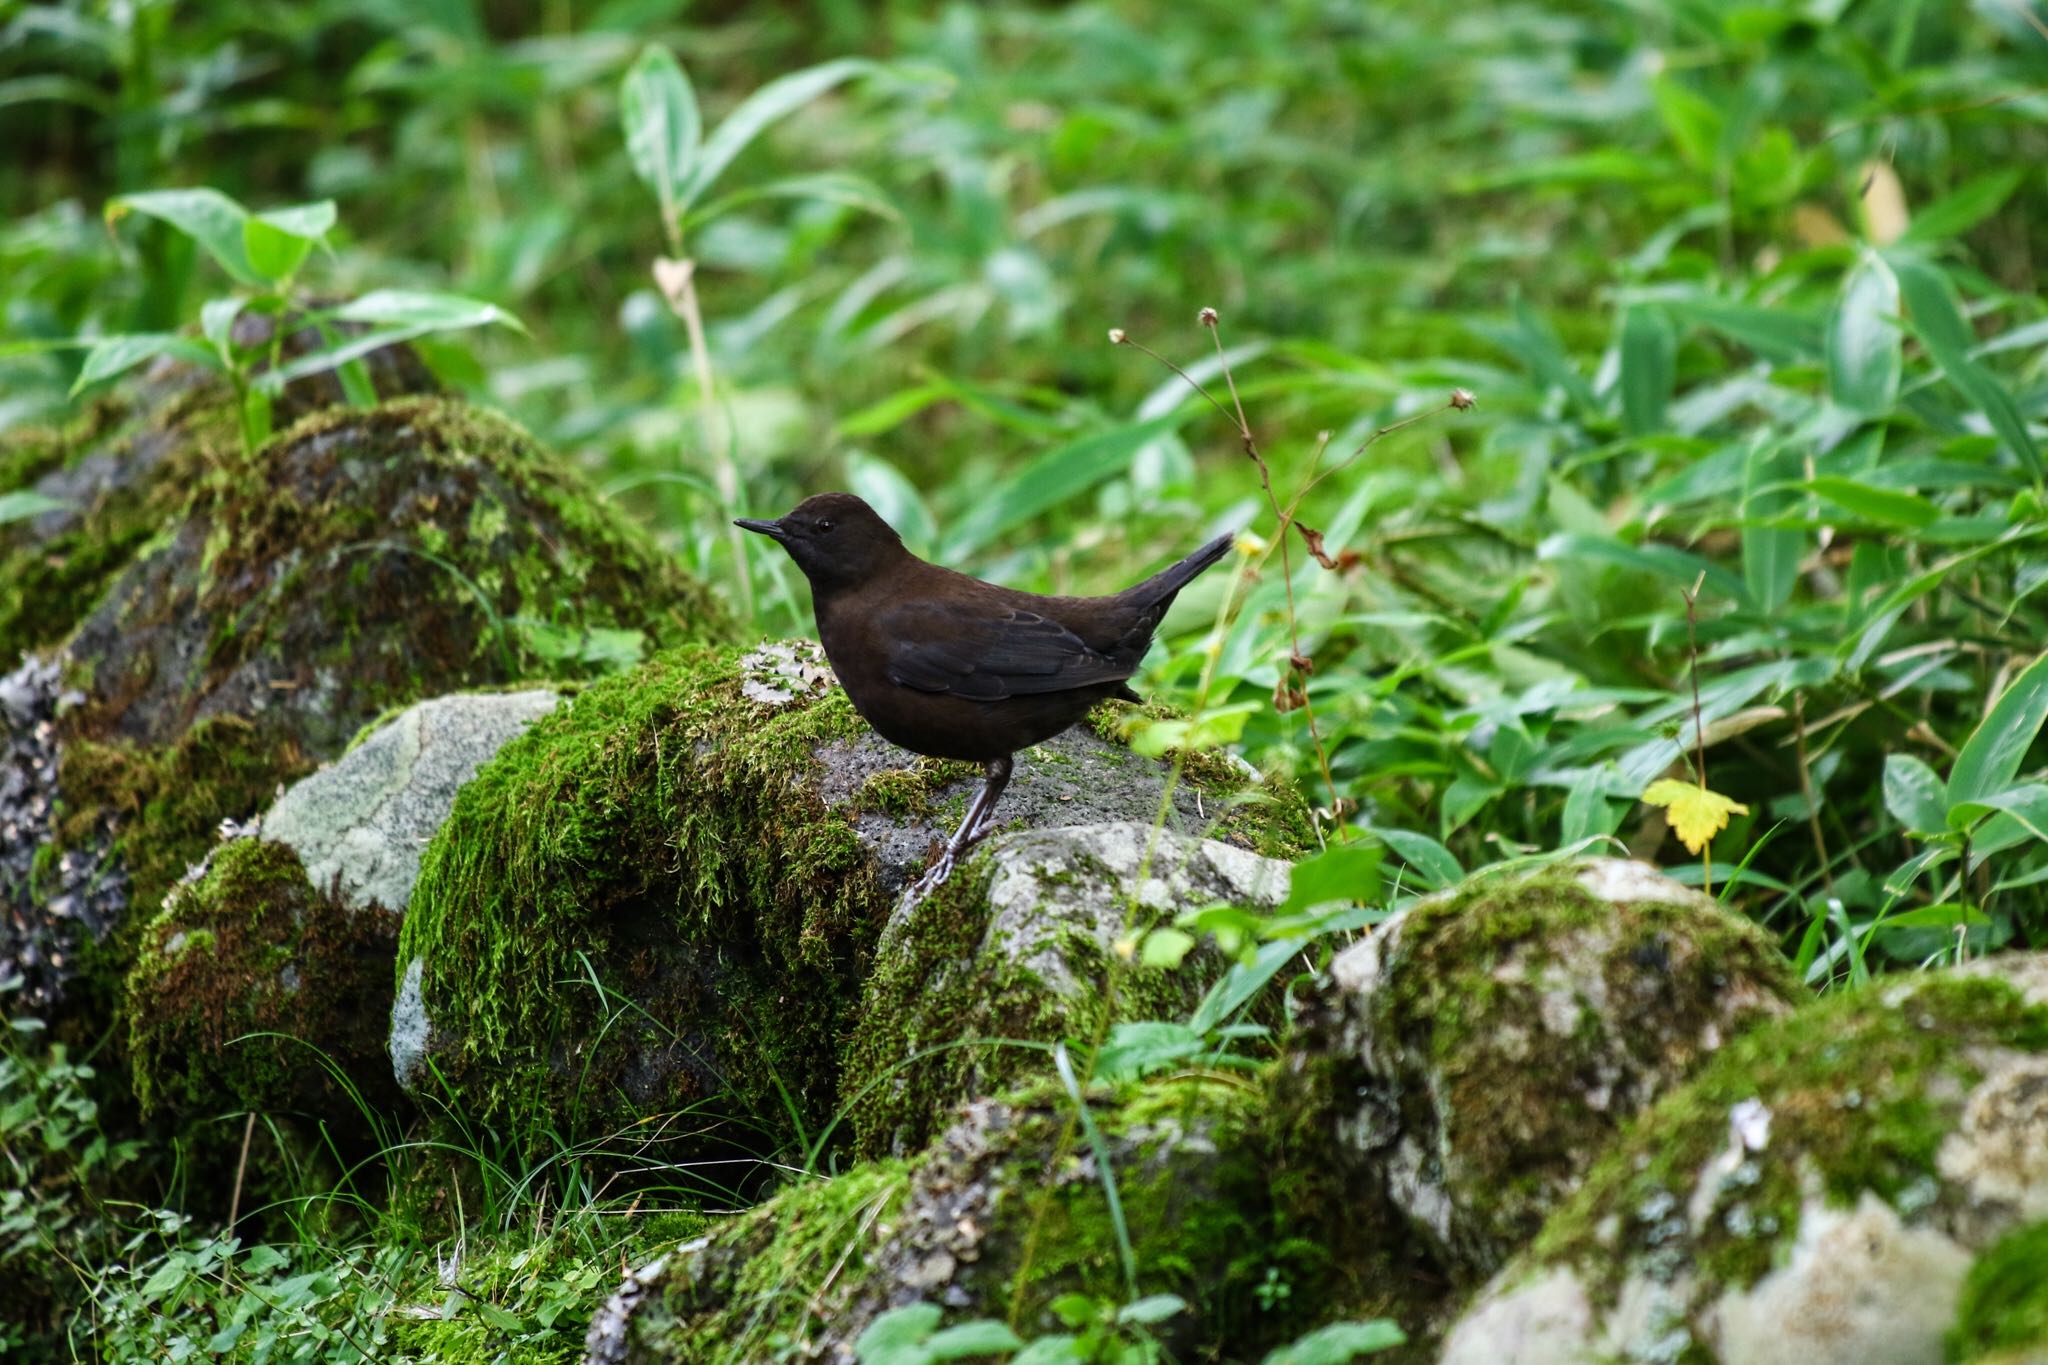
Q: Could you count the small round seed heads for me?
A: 3